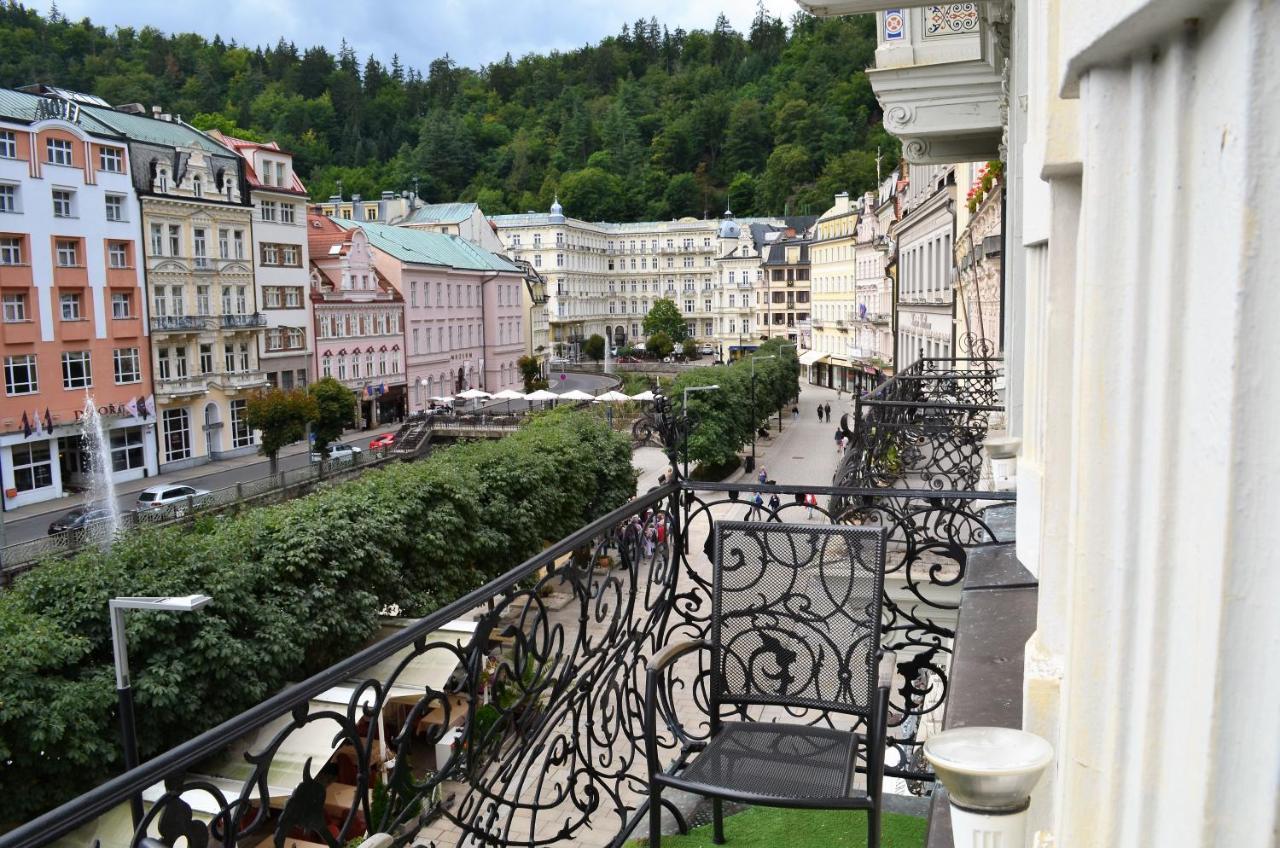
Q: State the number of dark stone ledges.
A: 1